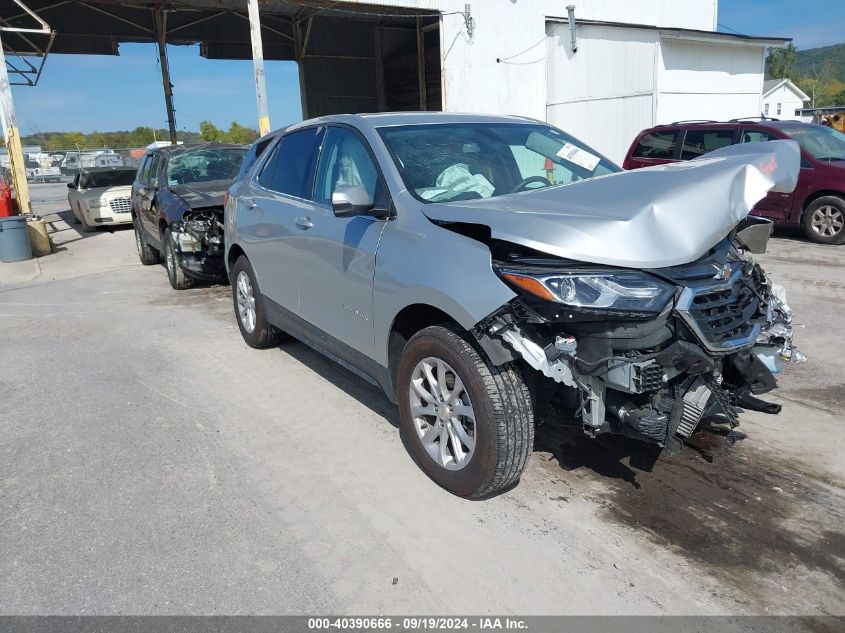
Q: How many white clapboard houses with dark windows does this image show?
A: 1